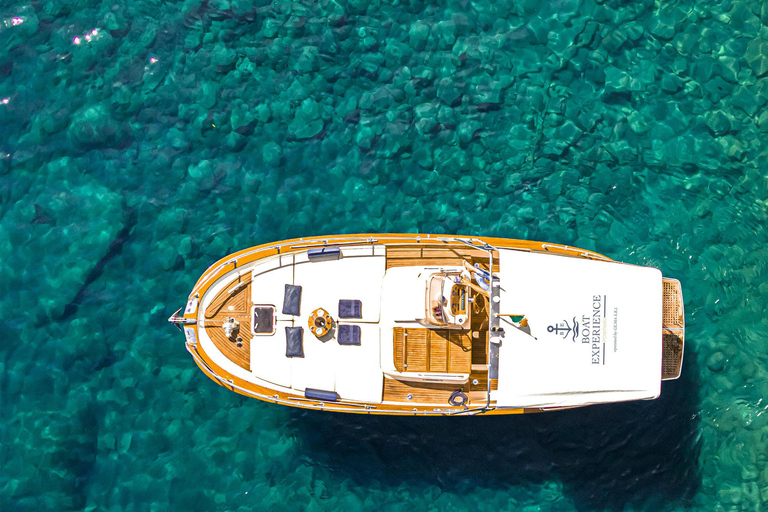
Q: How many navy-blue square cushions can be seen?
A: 4